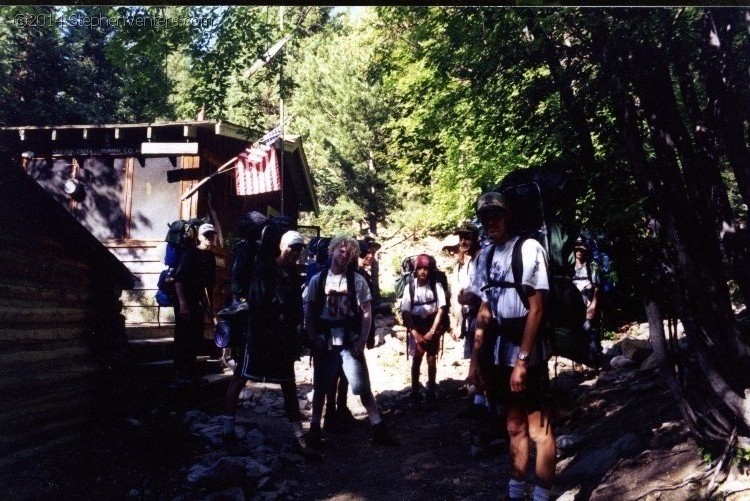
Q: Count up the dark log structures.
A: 1